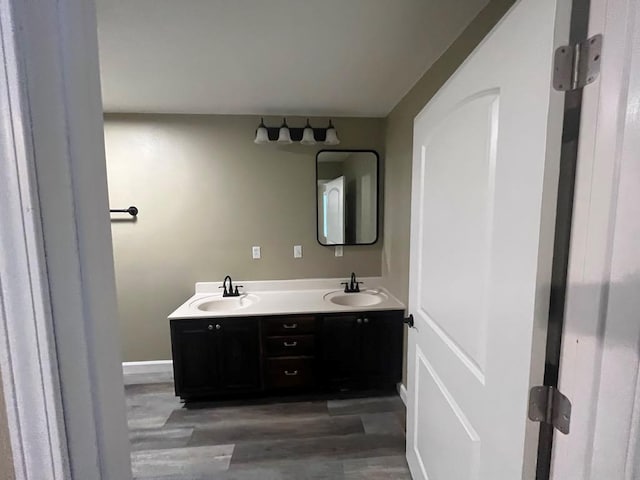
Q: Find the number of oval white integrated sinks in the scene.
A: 2